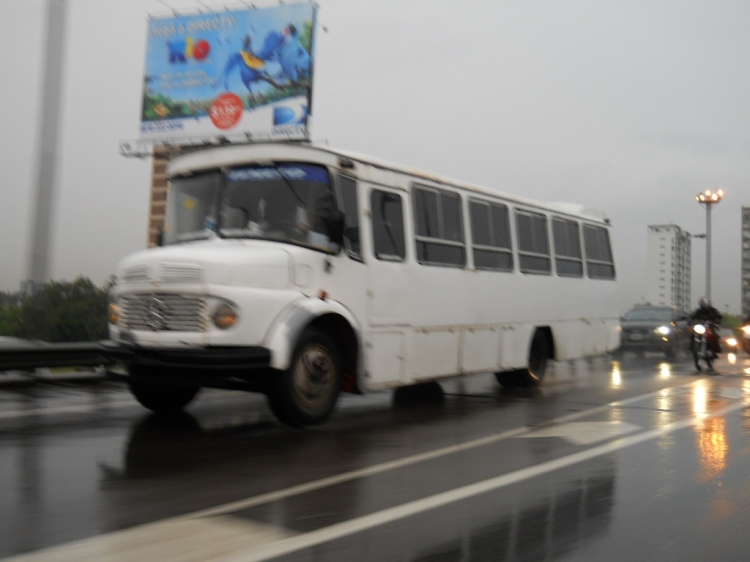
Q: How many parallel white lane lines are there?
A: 2